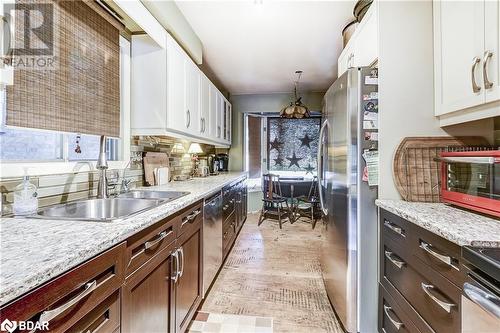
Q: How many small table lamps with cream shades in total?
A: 1